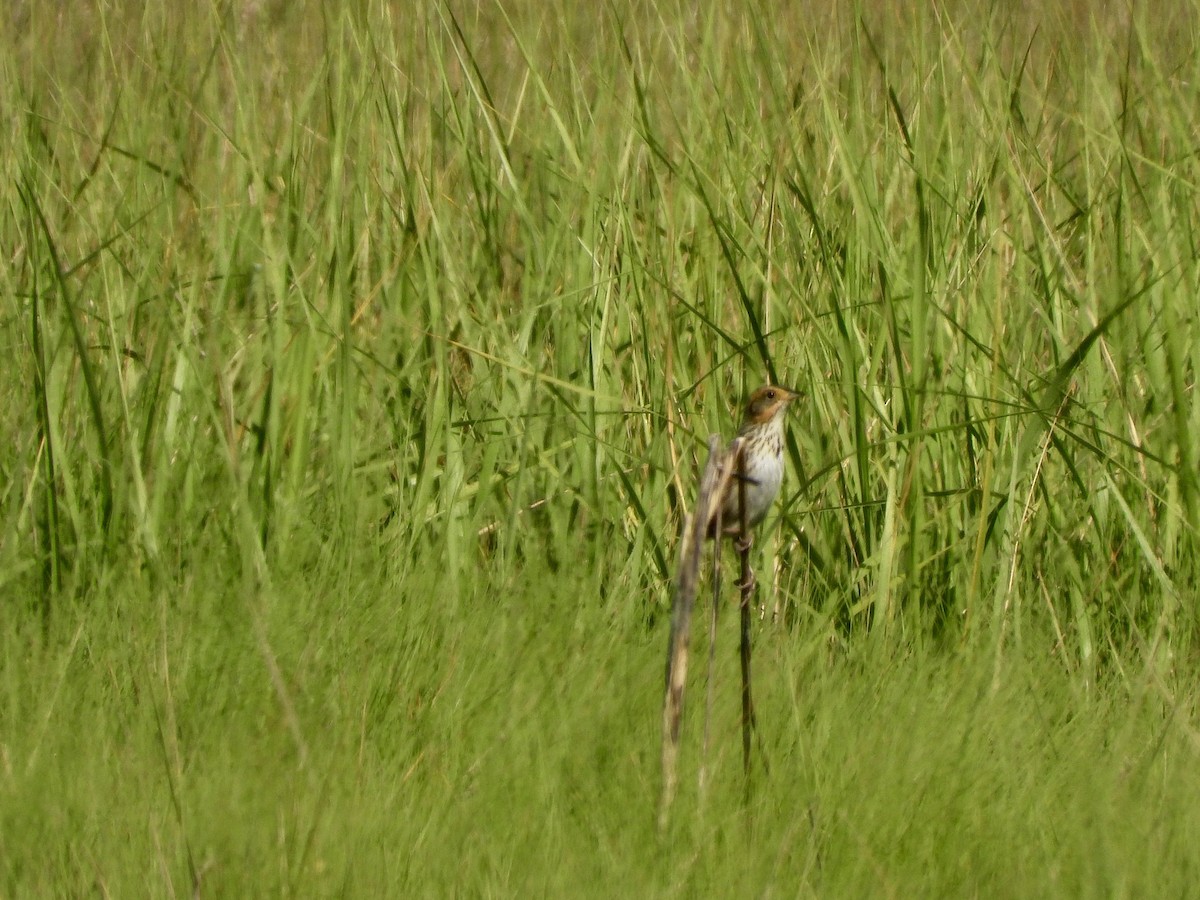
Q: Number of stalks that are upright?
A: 3